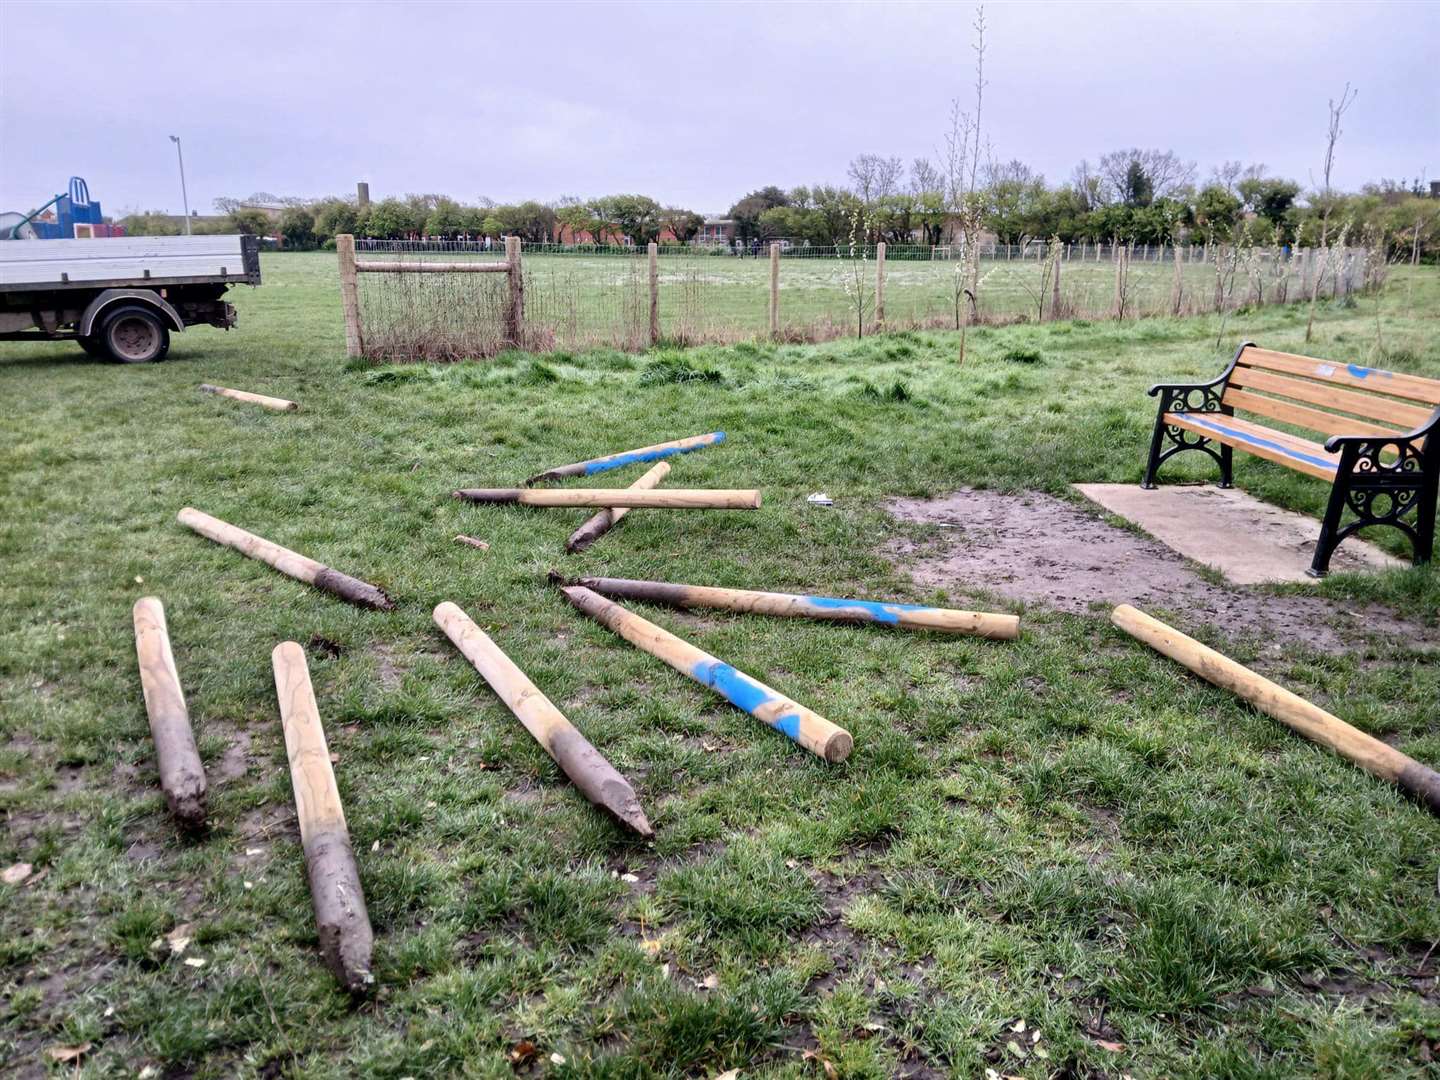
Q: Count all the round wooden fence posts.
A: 11